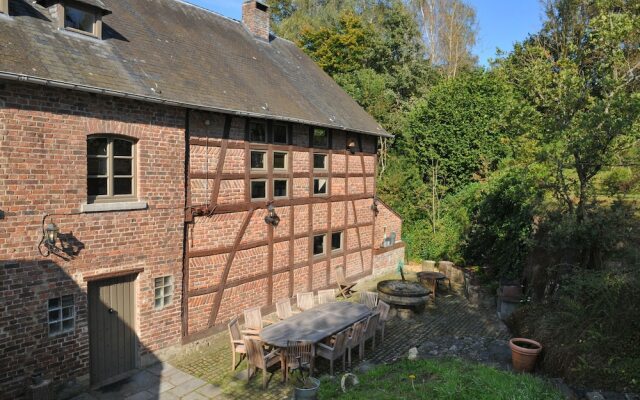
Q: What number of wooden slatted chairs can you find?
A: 13